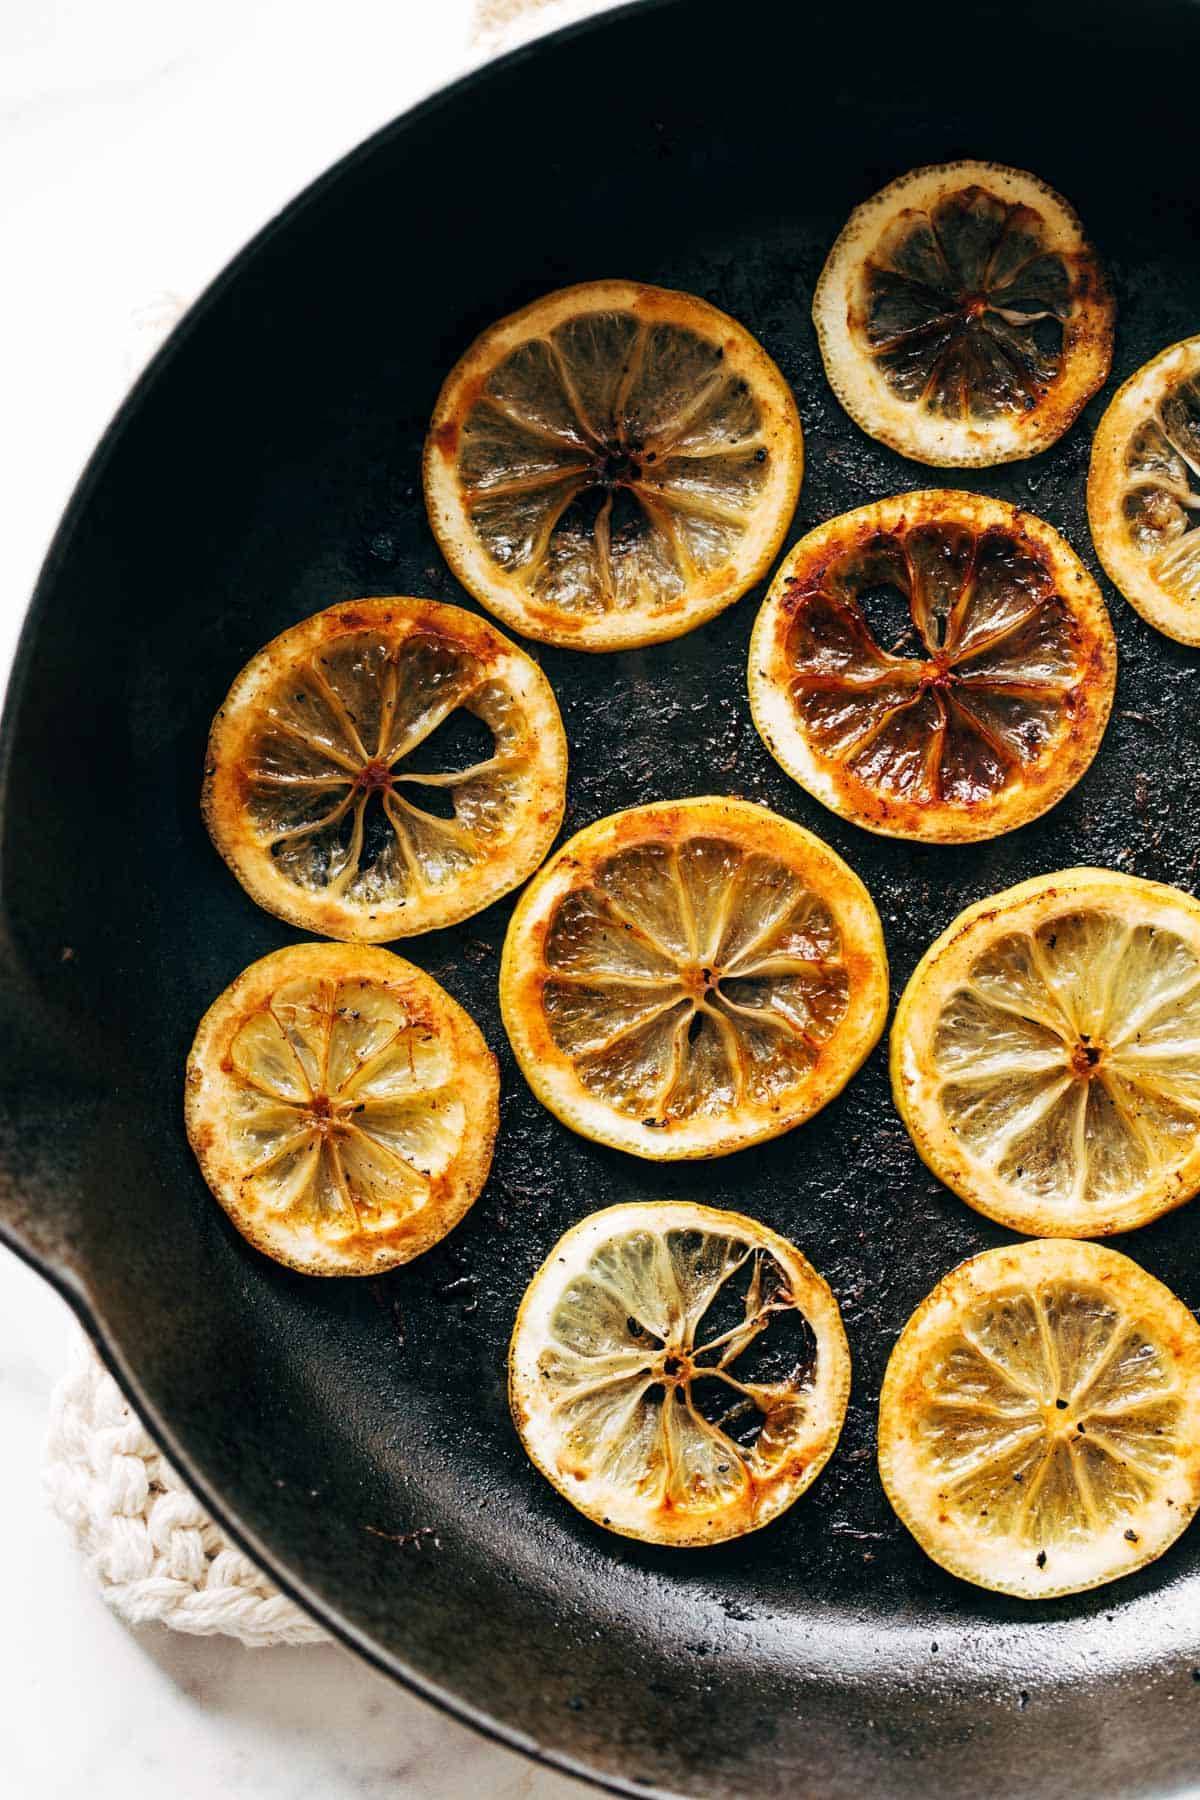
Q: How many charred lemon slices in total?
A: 10